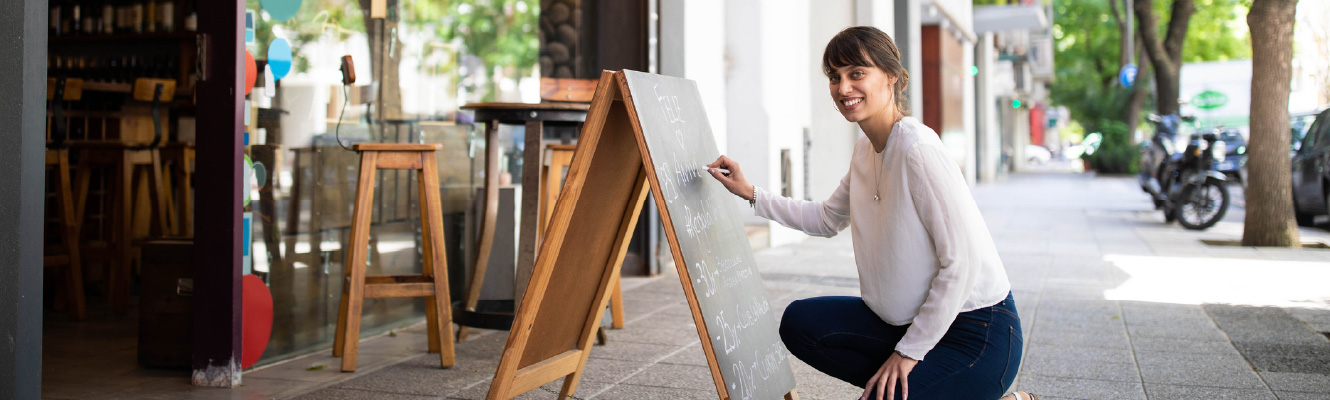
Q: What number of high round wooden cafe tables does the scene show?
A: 1